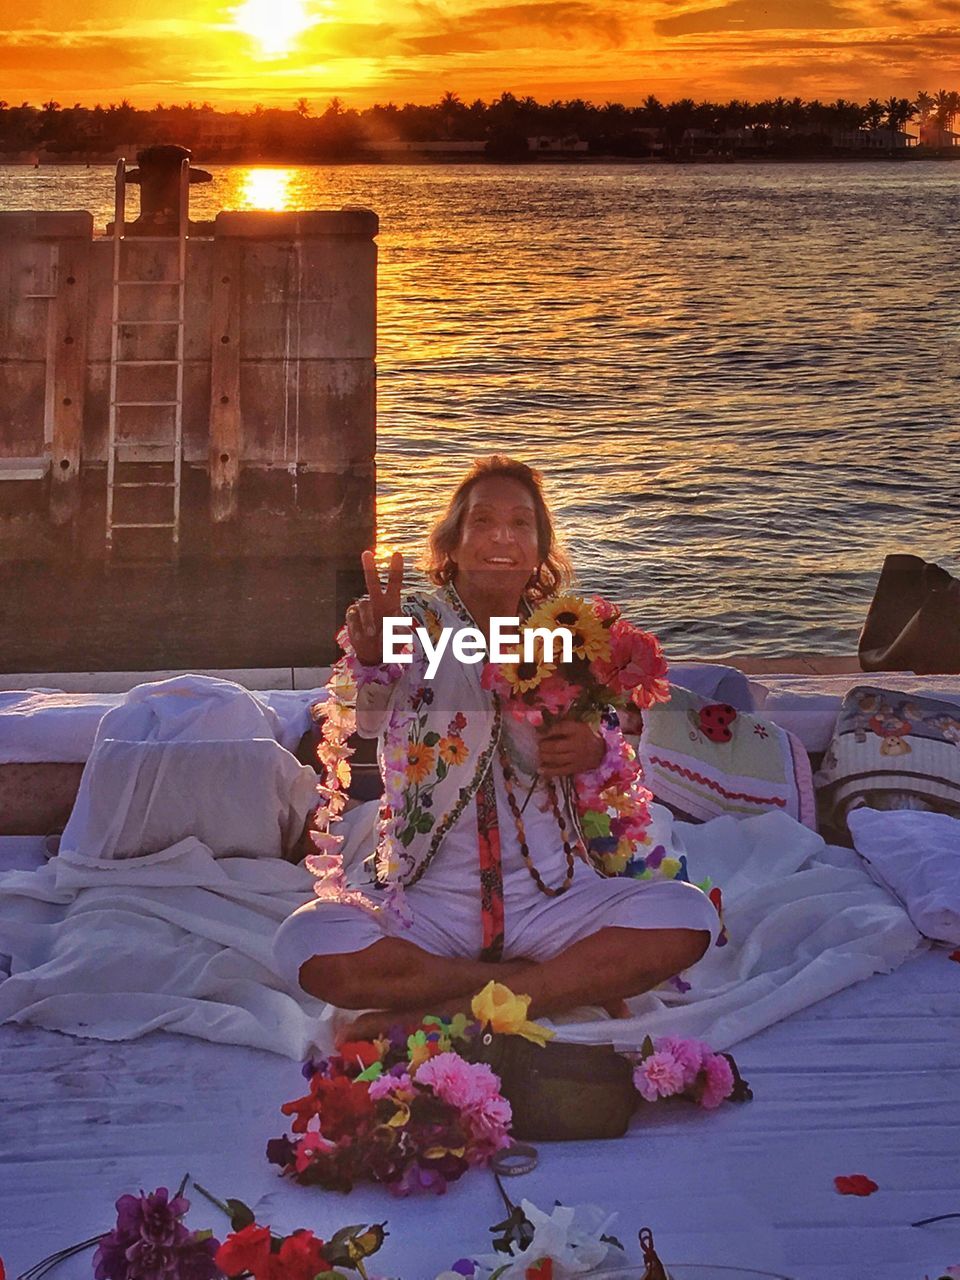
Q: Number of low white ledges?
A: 1